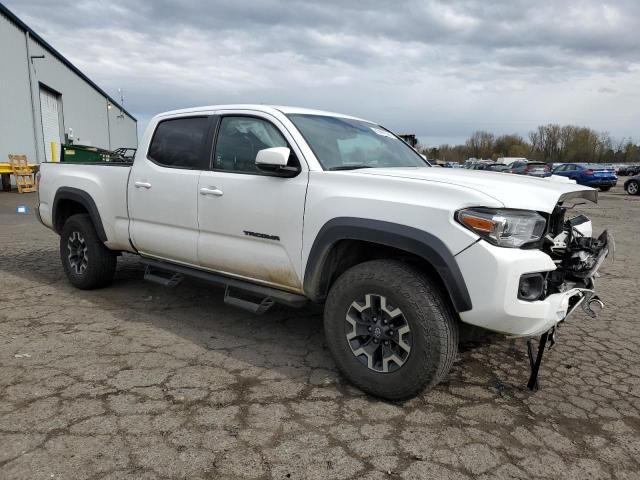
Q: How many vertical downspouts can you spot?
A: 2